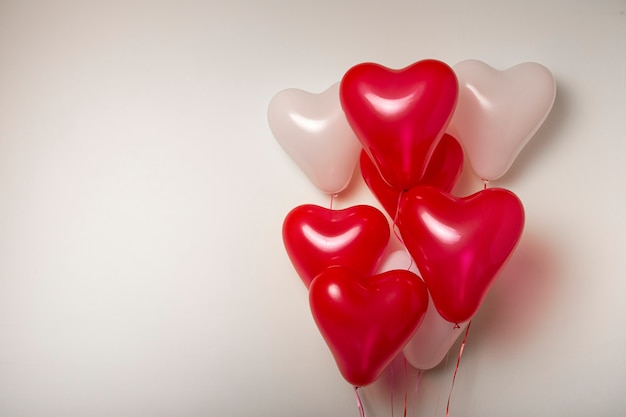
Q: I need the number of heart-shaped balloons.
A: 8